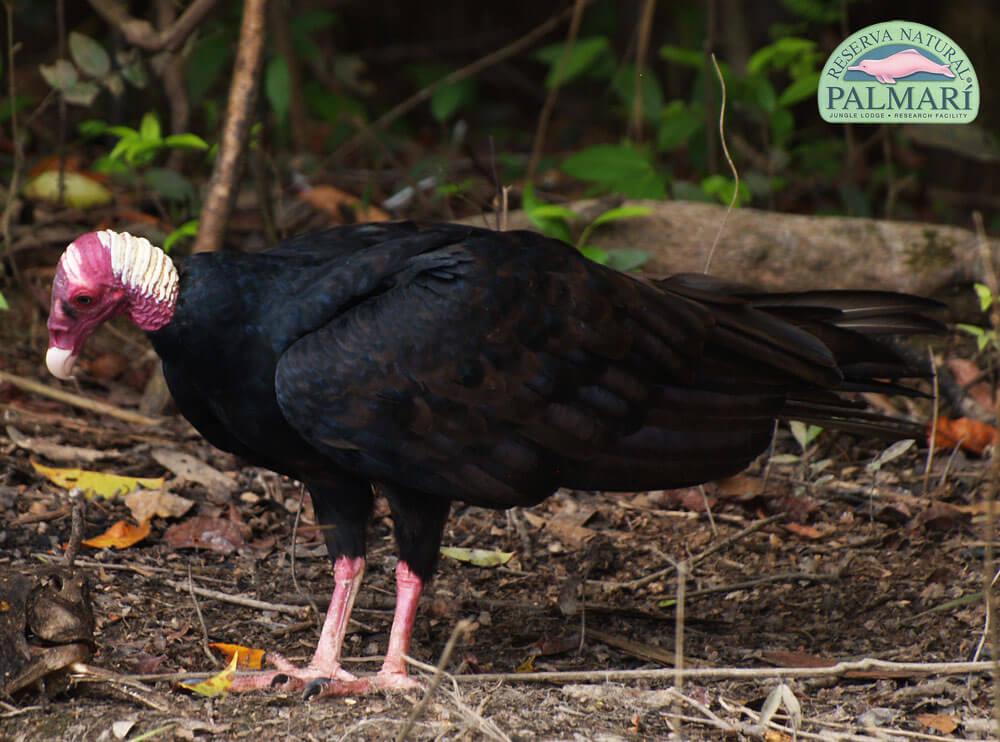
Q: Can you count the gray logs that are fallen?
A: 1